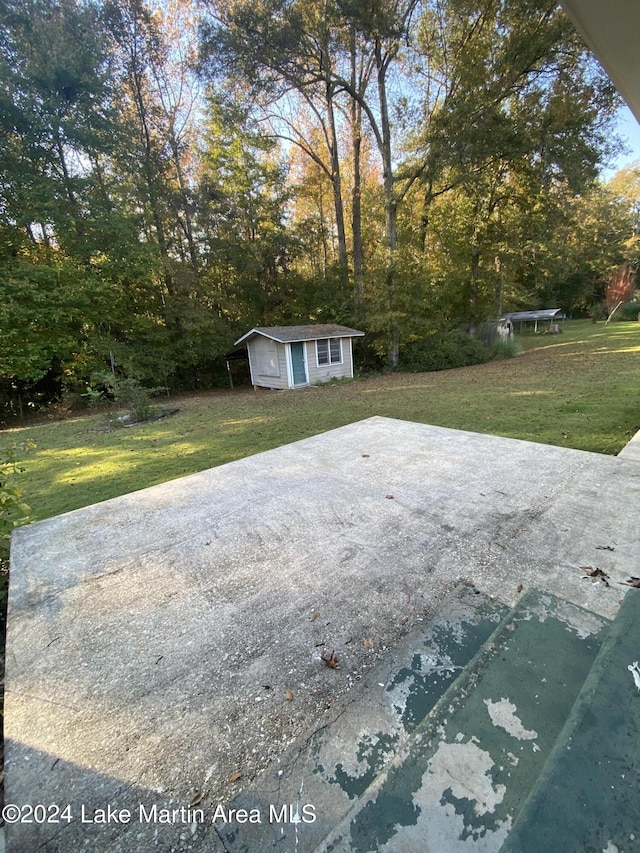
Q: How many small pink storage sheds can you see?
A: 0